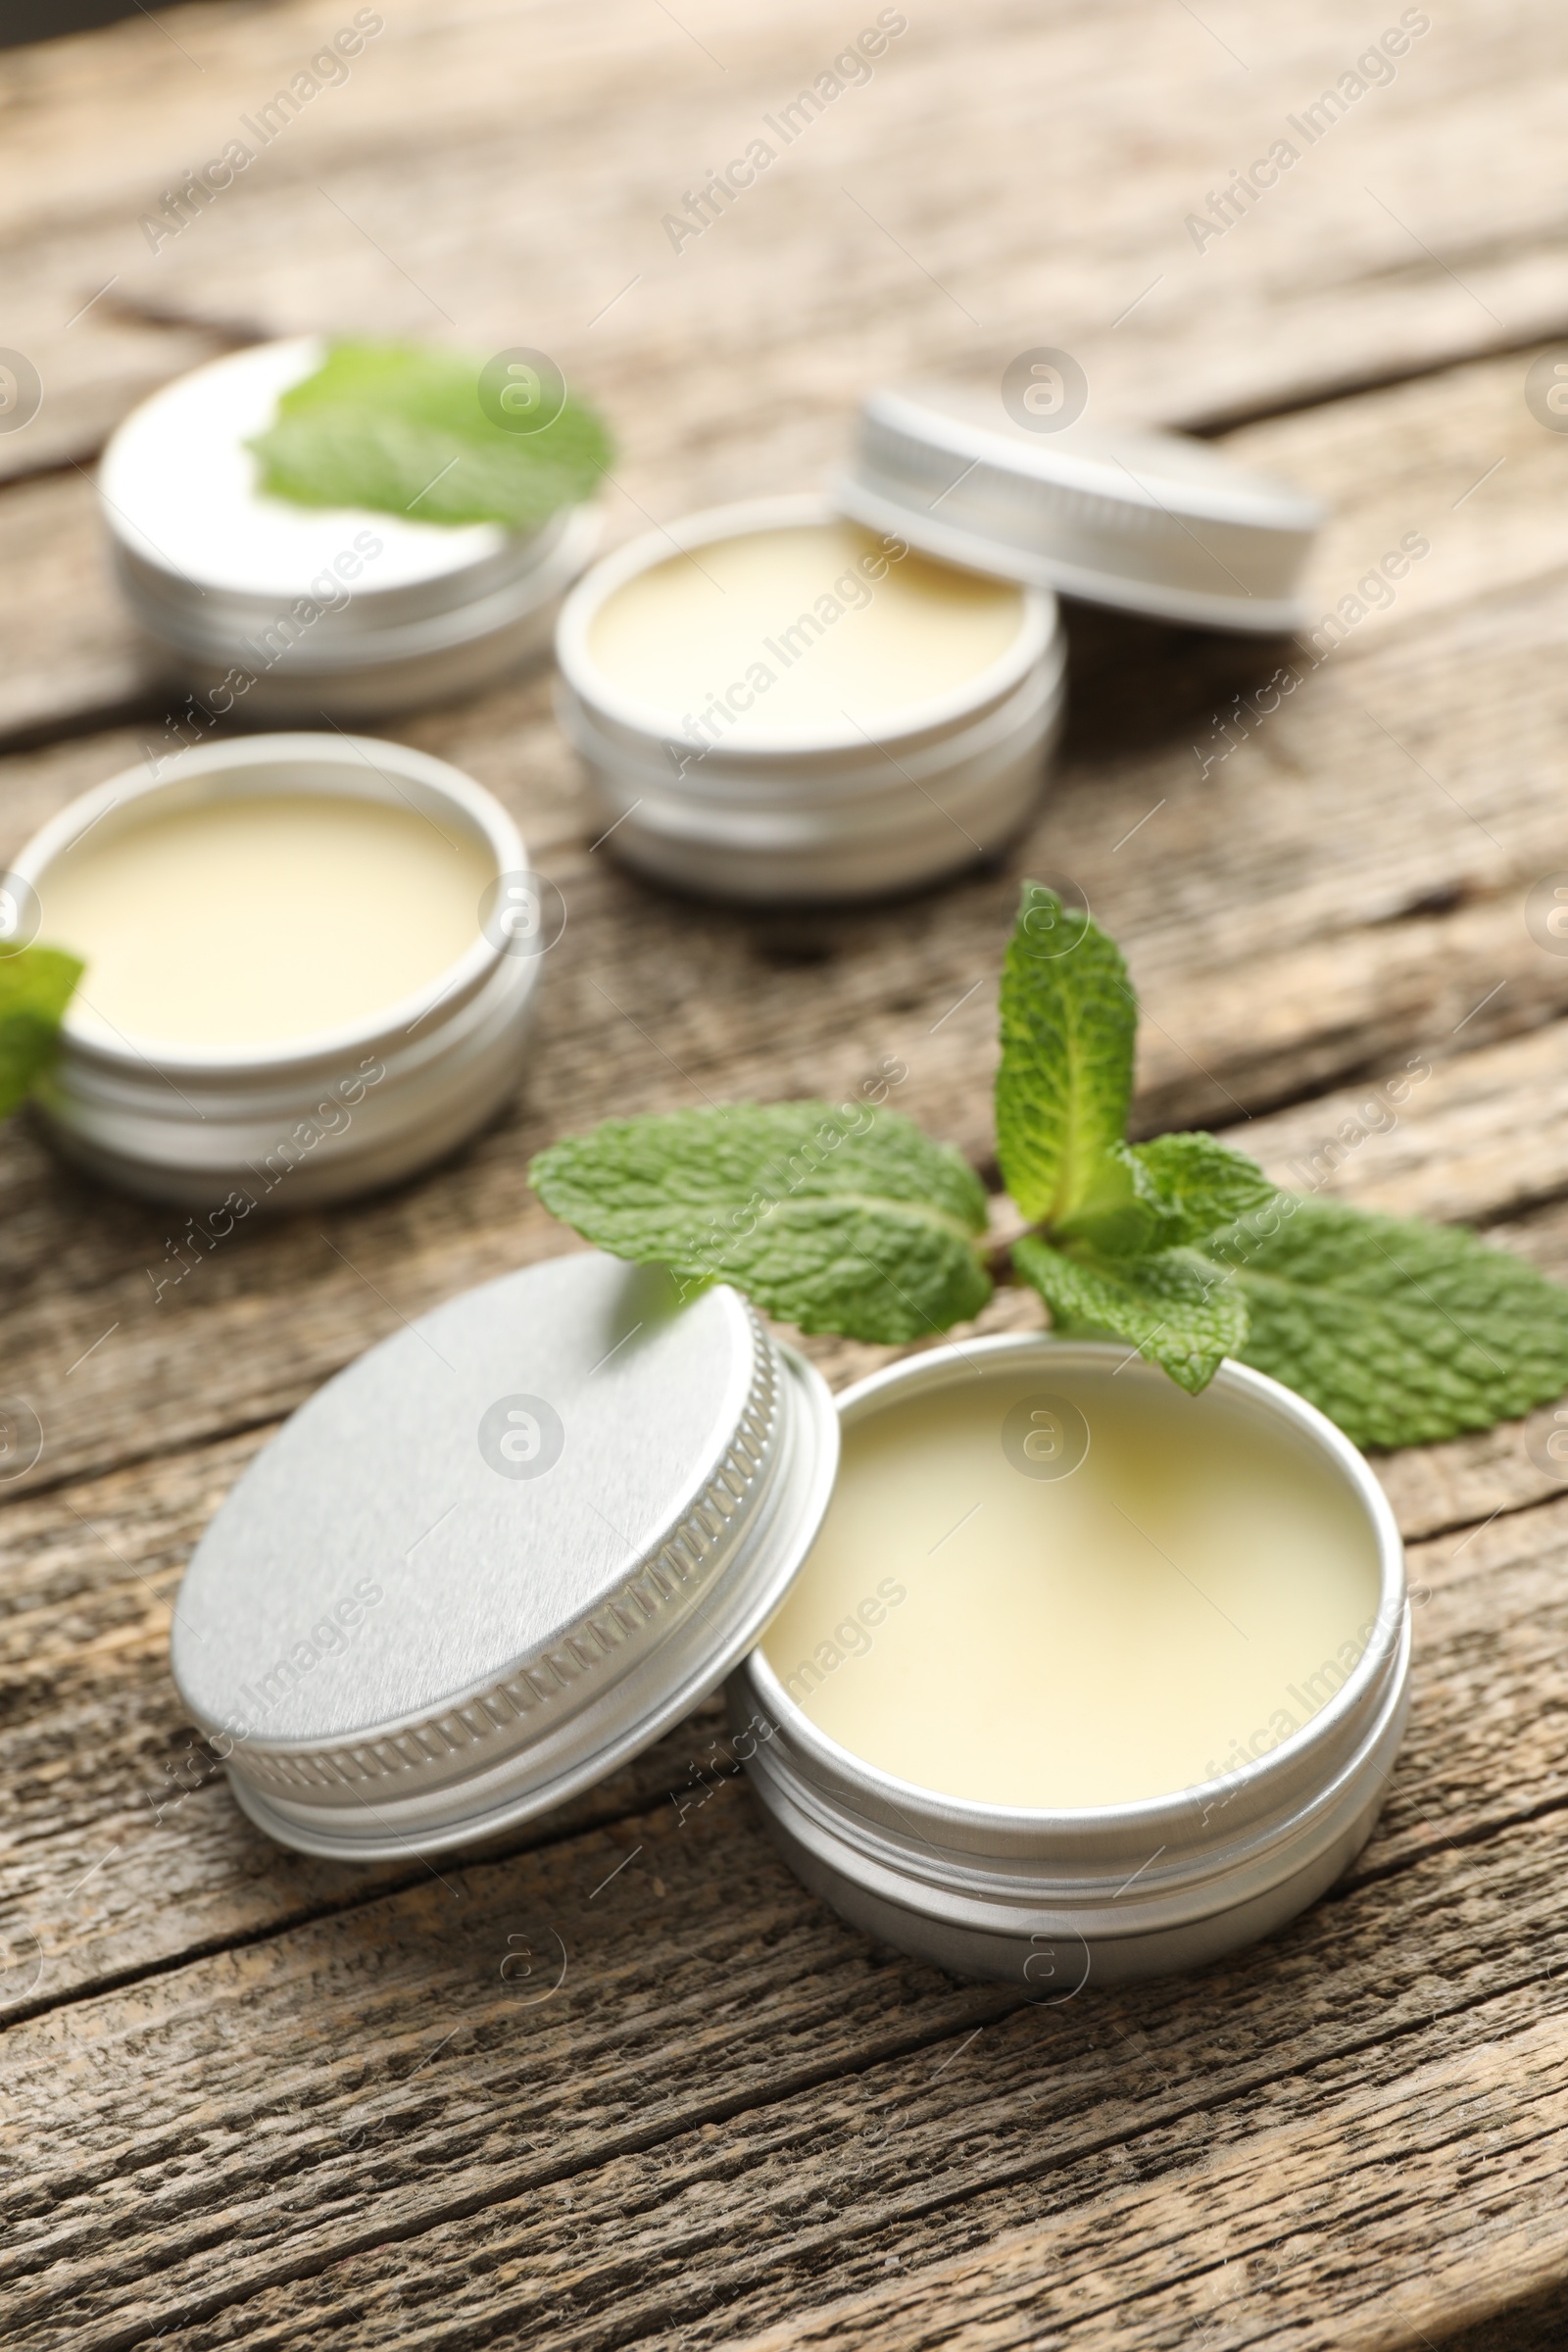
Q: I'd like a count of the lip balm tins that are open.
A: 3